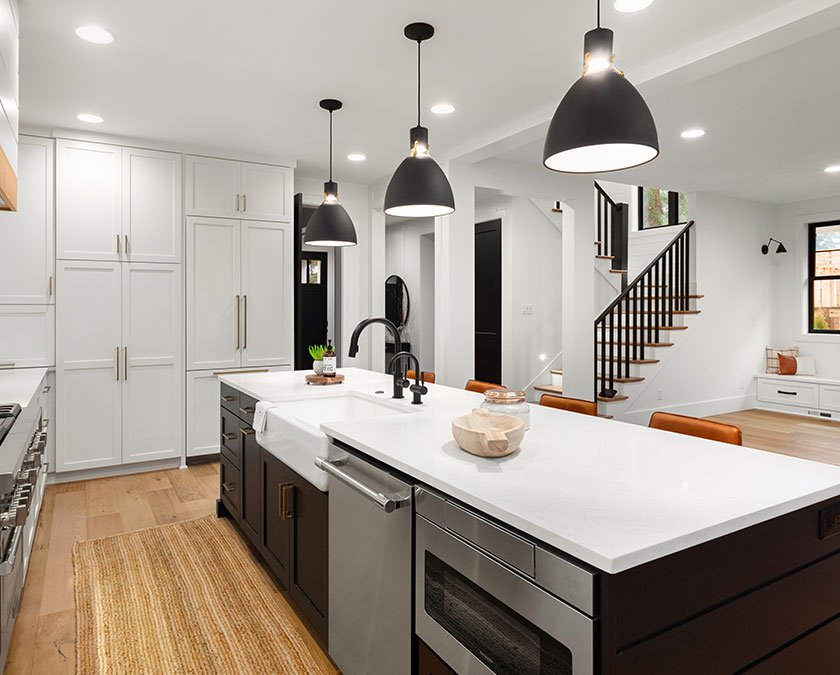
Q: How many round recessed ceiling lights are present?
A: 7